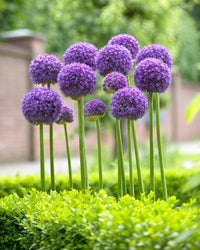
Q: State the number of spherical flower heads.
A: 12